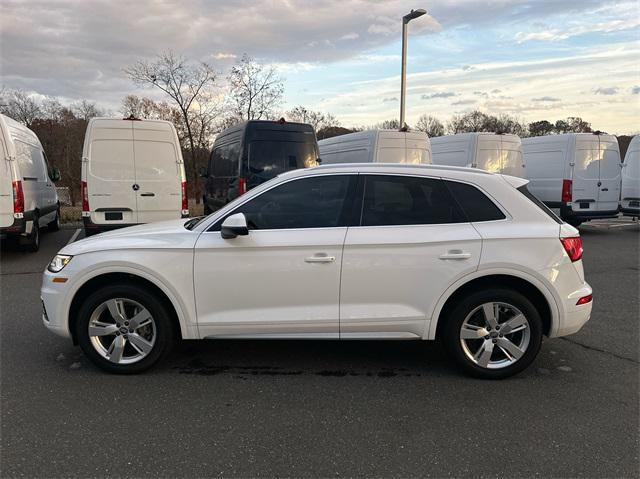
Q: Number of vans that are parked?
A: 7